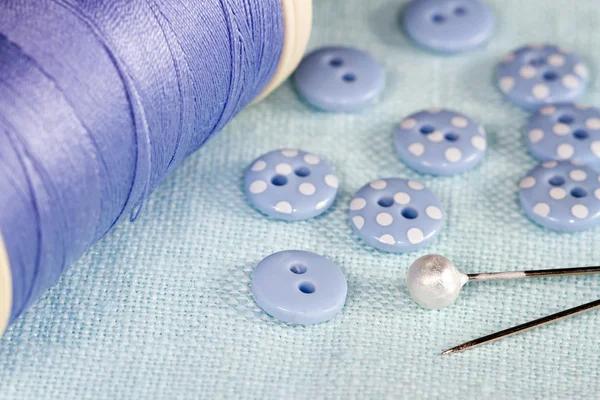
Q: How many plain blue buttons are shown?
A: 3